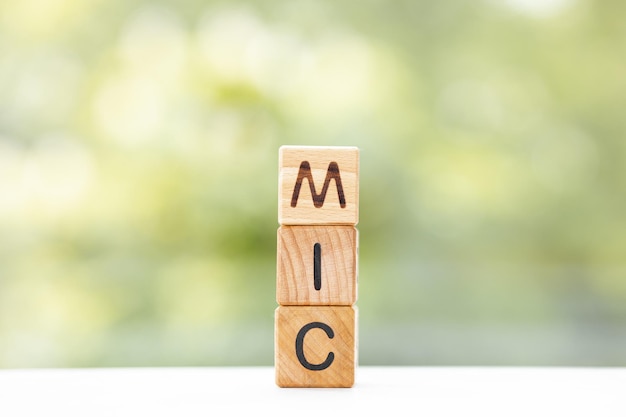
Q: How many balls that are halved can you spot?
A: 0